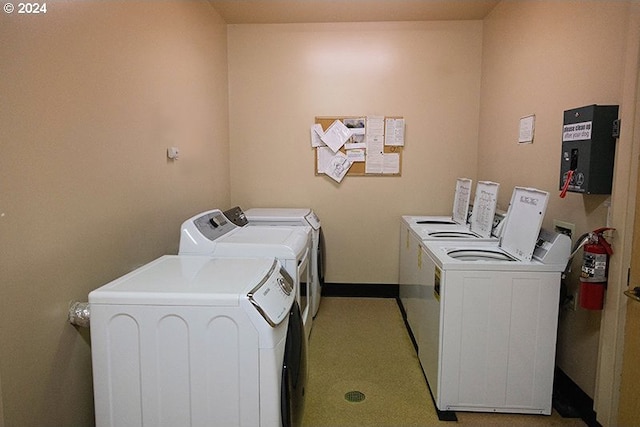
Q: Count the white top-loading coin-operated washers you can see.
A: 3